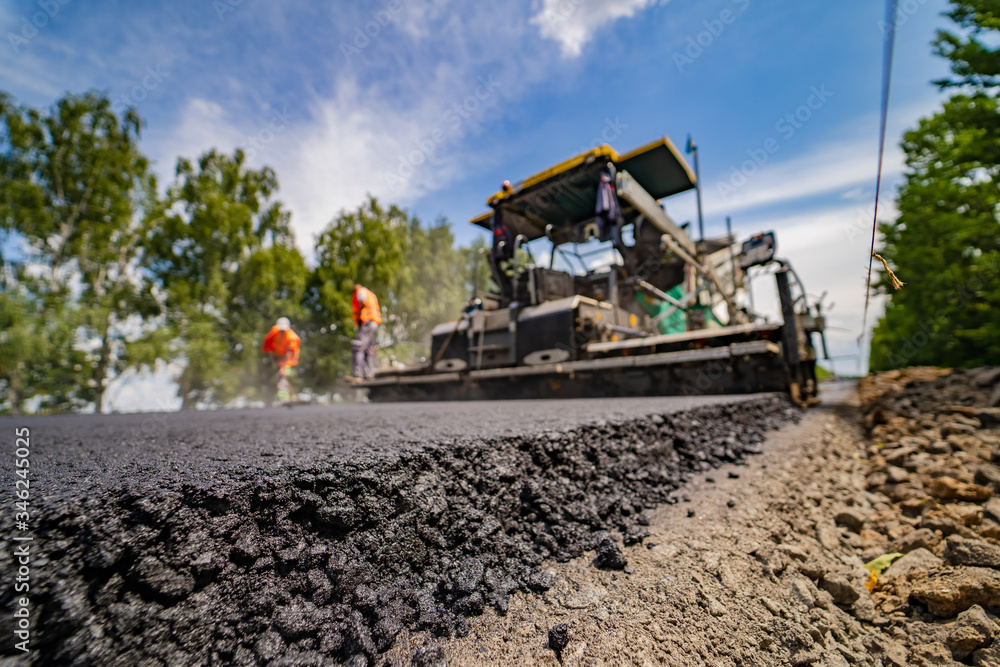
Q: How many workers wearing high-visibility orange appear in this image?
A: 2